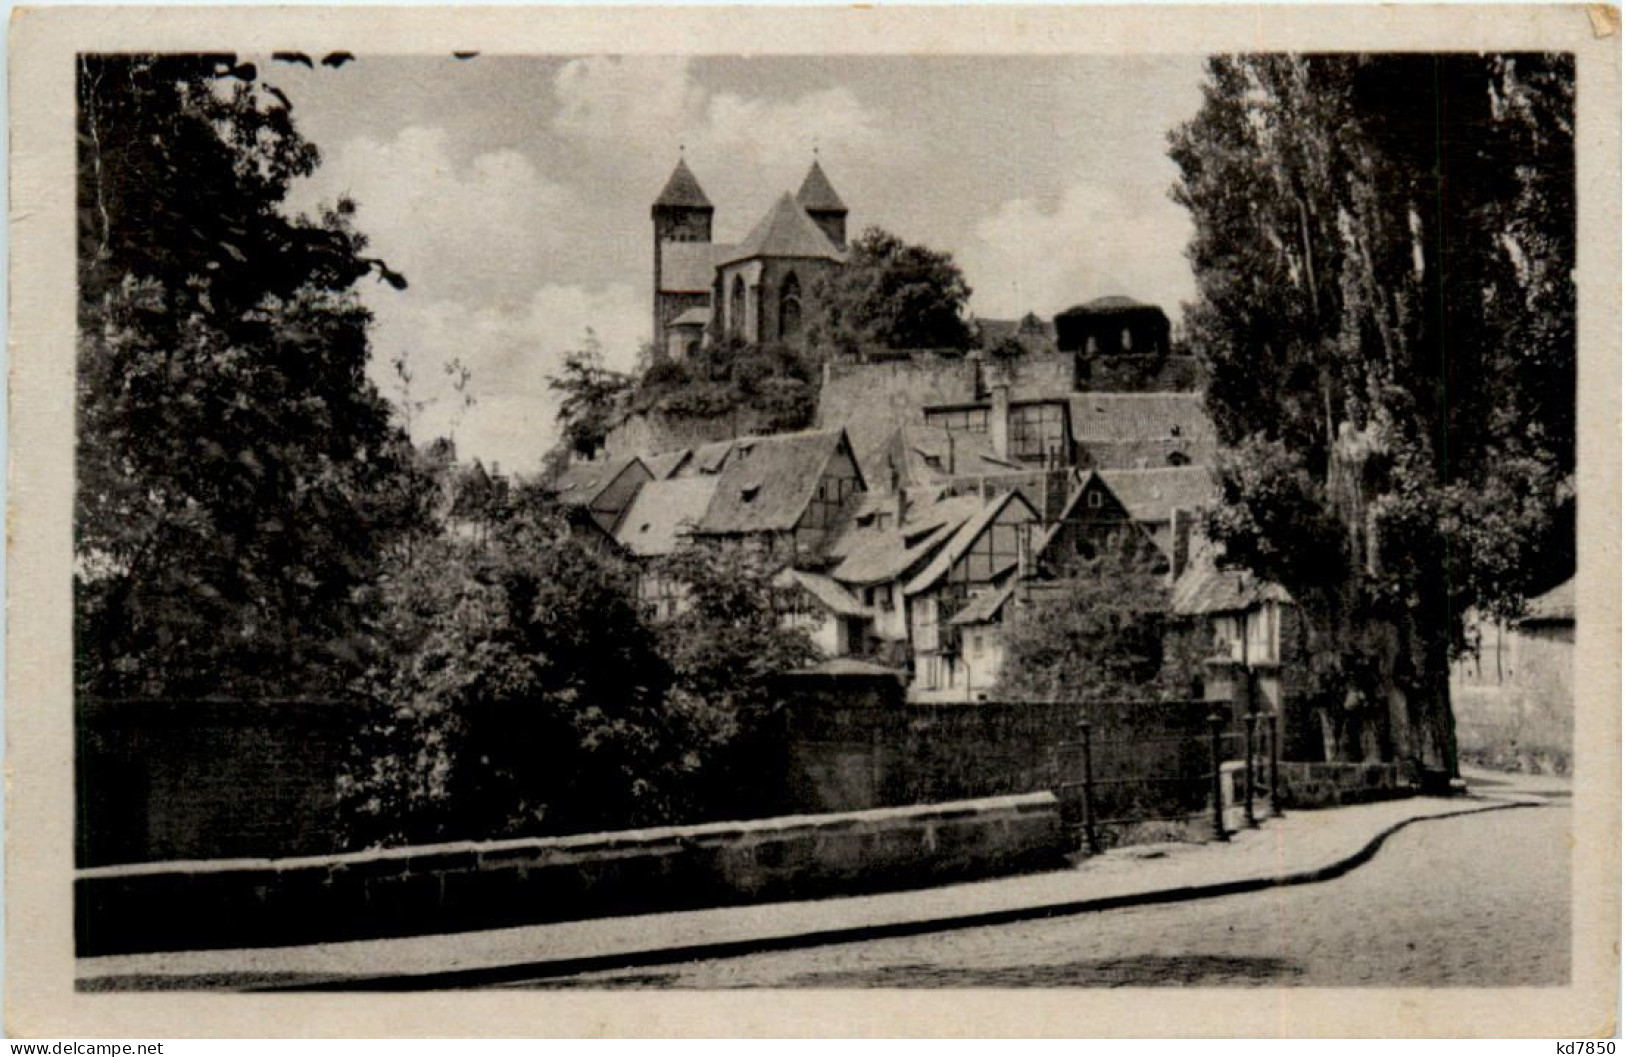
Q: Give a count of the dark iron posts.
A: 4